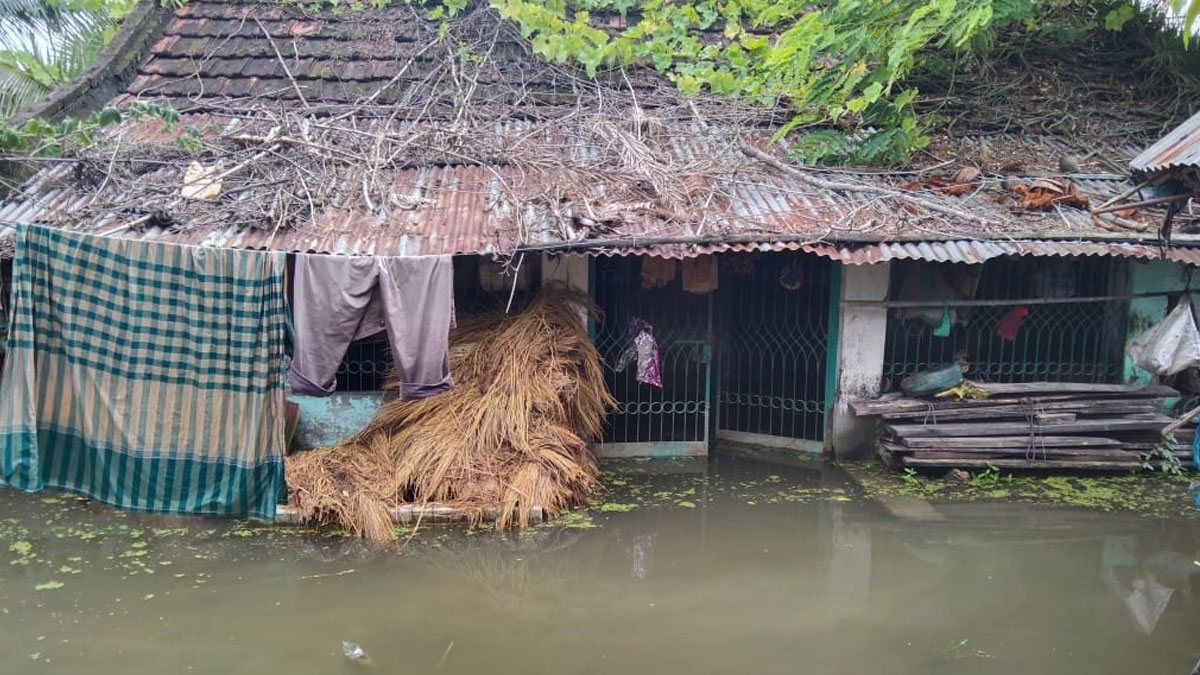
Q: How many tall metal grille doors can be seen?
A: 2